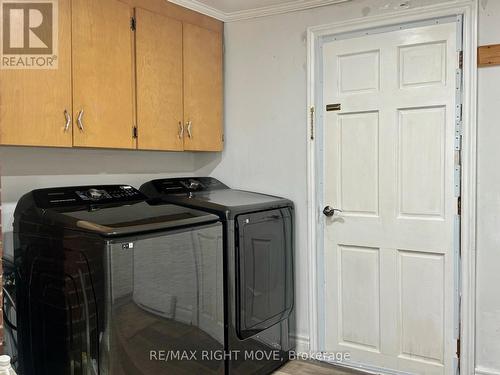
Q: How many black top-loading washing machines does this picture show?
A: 1